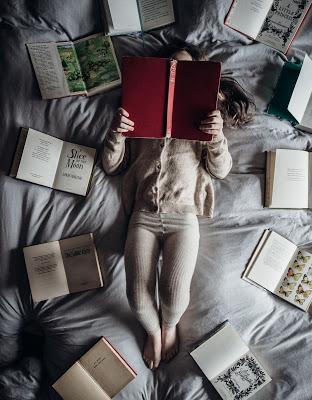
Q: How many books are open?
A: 11